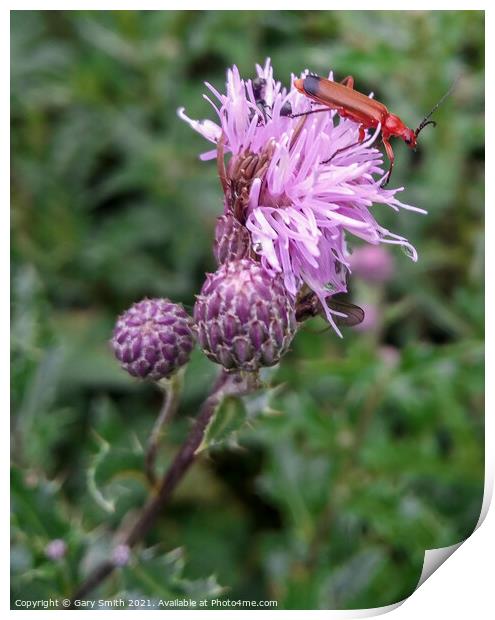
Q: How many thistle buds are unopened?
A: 2